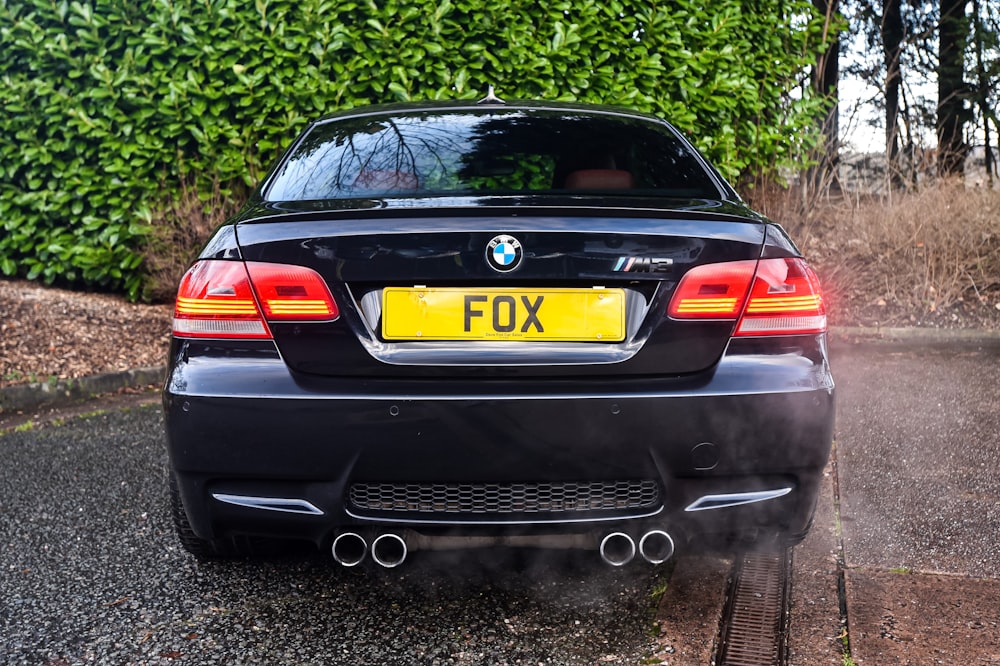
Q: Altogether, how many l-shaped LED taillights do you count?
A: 2